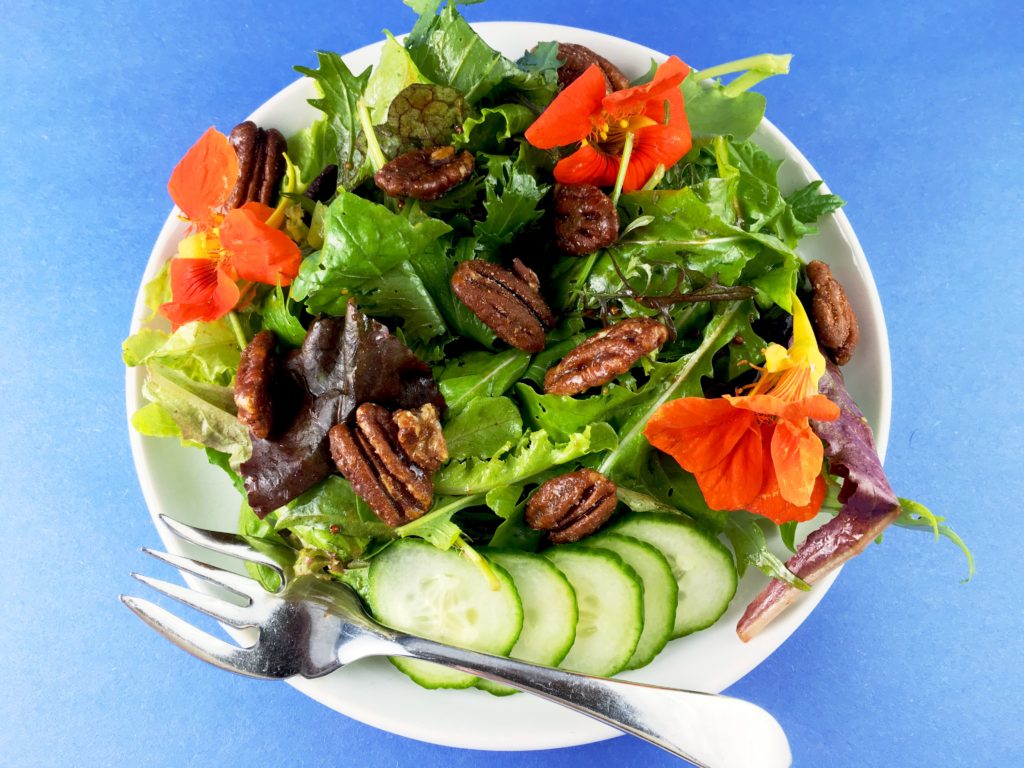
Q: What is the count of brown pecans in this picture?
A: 10